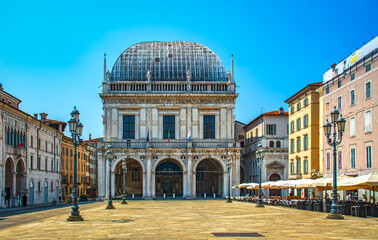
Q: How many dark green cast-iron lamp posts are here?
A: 6